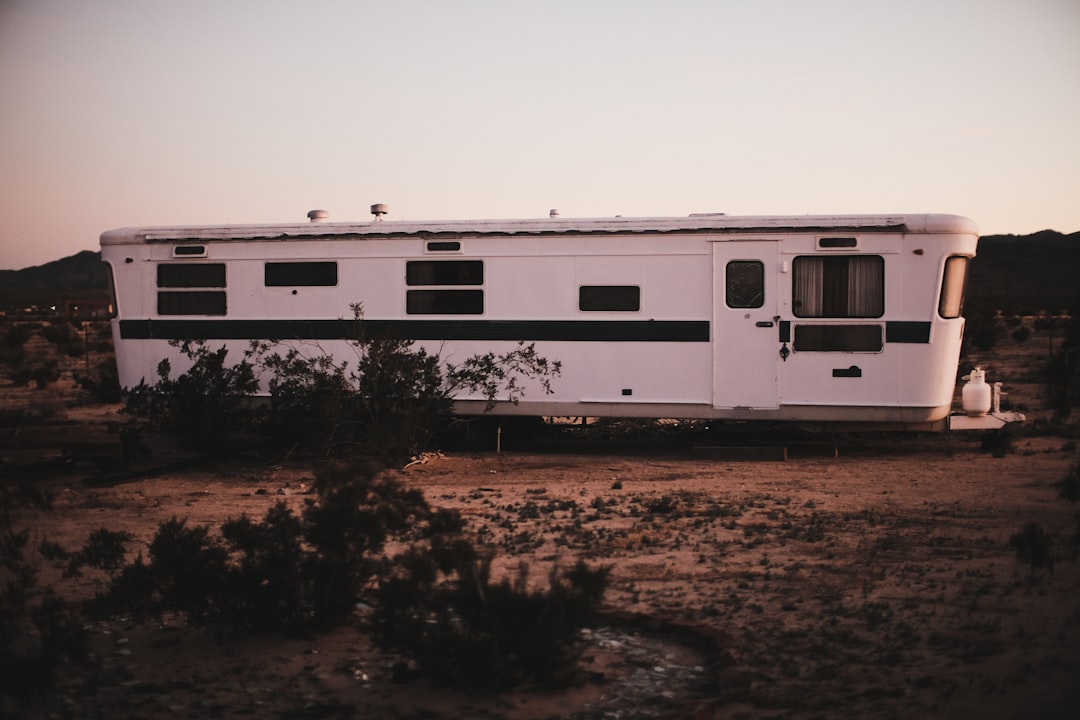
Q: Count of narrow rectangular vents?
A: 3